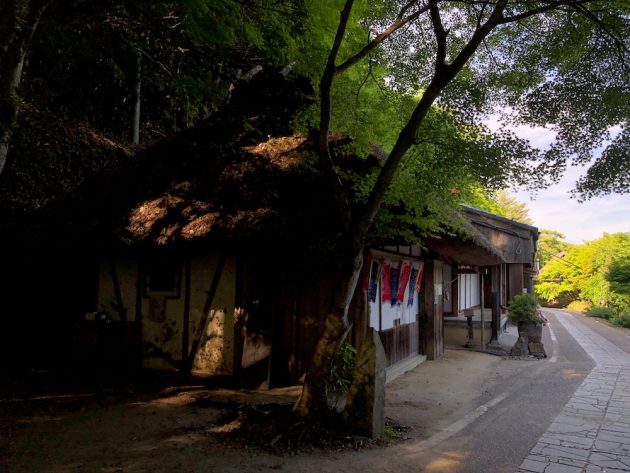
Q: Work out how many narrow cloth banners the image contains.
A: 7